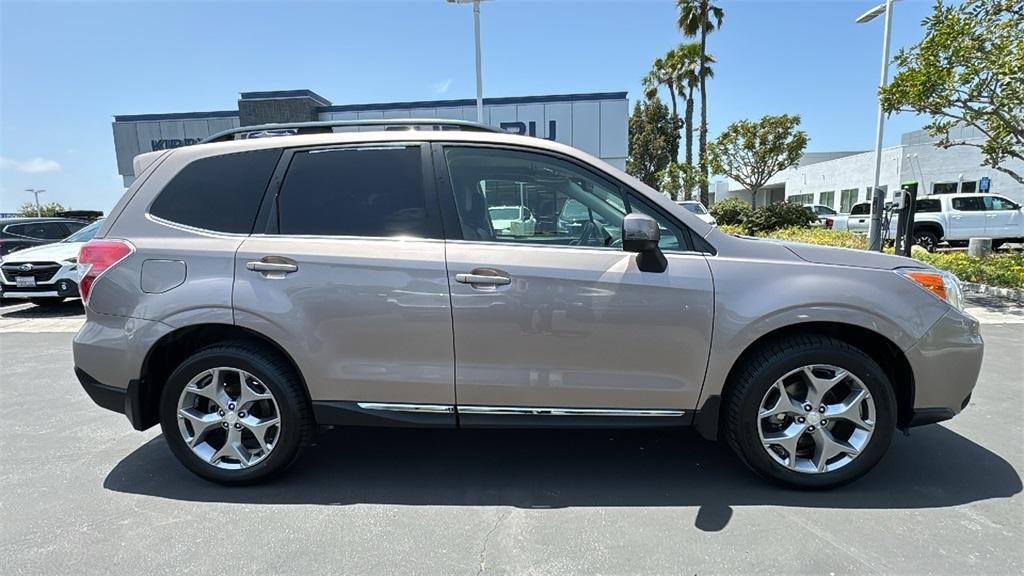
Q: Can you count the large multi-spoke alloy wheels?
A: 2